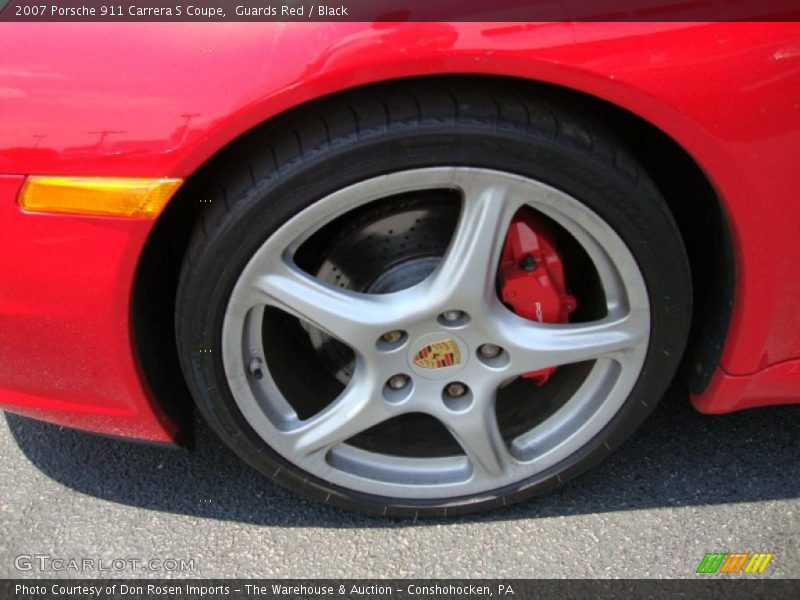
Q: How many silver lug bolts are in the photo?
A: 5